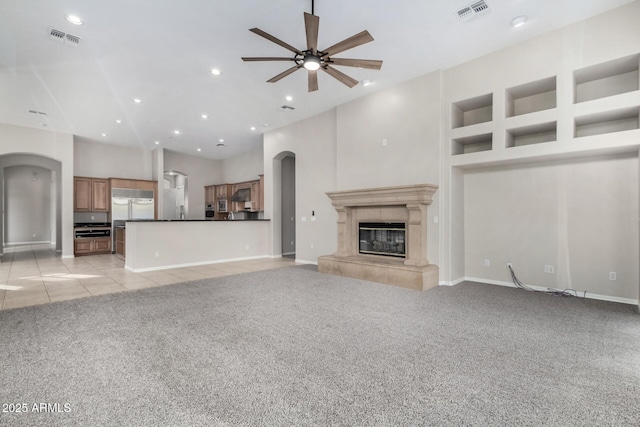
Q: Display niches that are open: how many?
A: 6